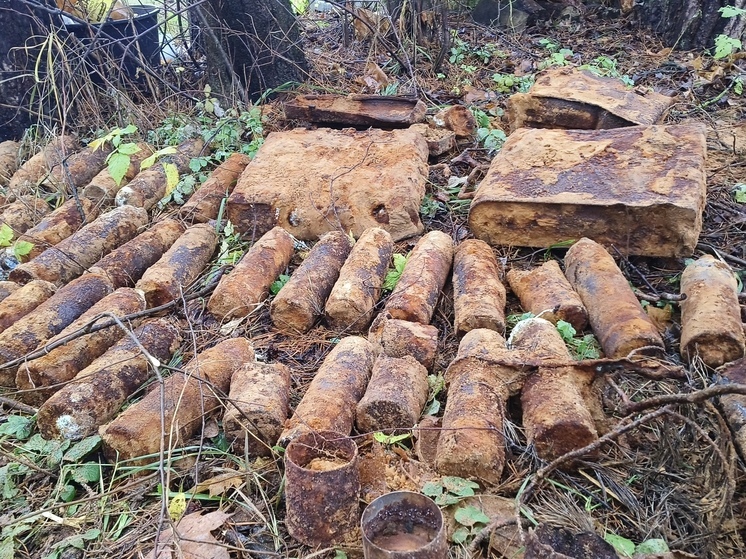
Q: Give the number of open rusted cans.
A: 2